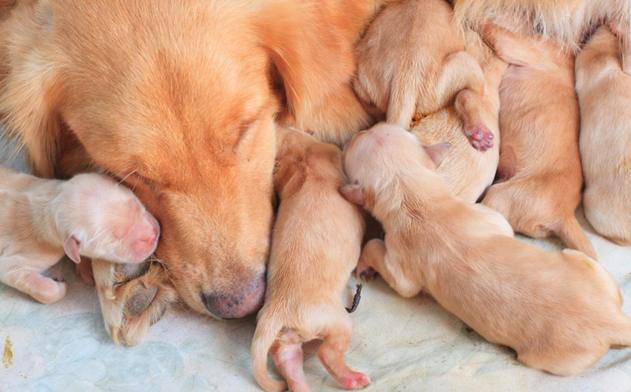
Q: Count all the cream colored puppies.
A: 7